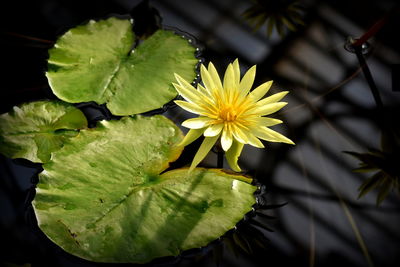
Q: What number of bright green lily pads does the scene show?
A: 3